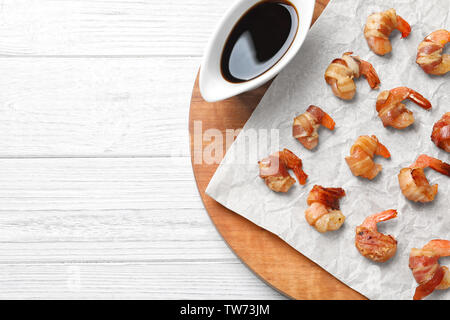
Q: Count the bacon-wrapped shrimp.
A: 12